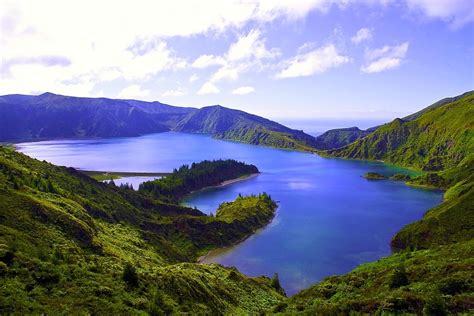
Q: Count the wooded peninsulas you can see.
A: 2